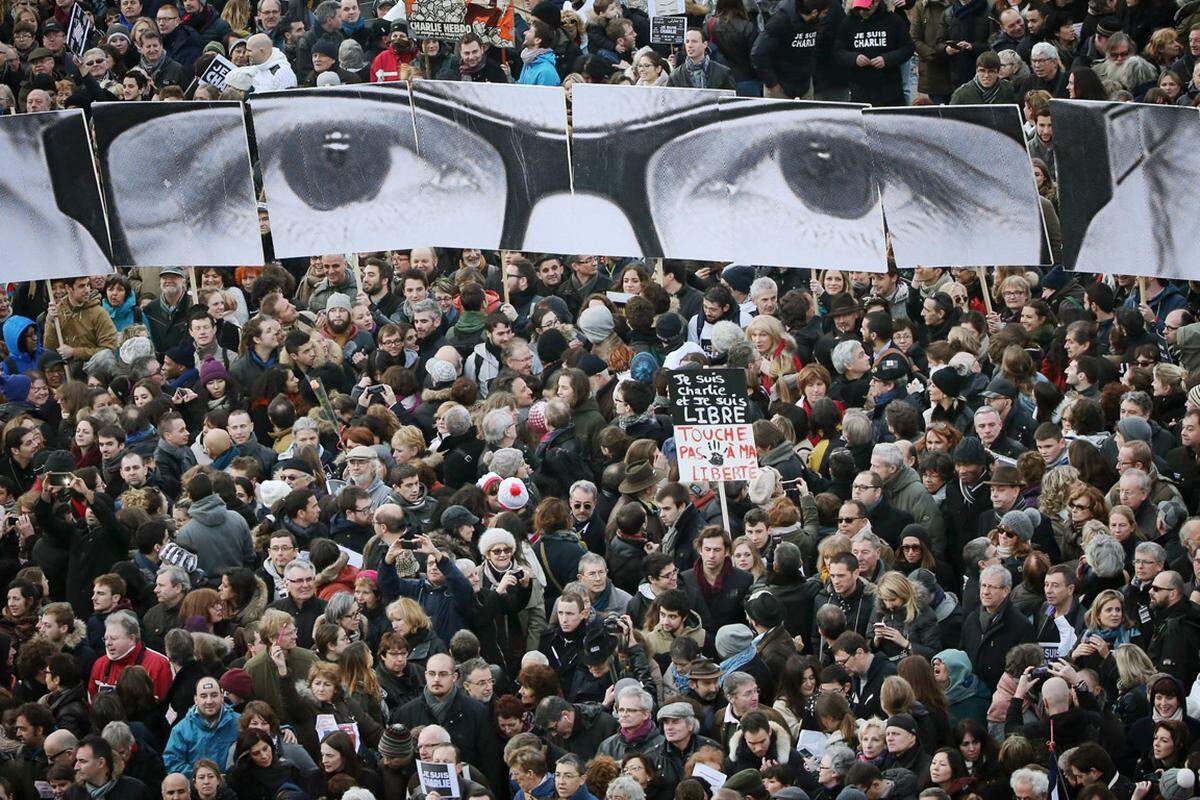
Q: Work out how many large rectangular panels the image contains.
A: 8